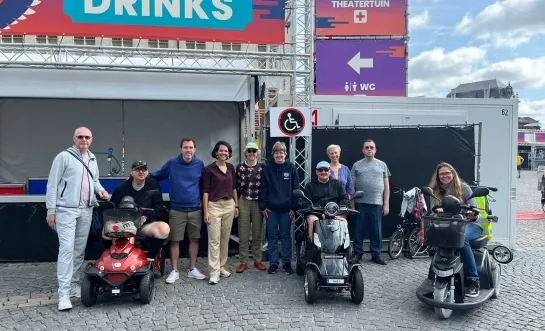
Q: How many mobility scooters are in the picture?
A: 3